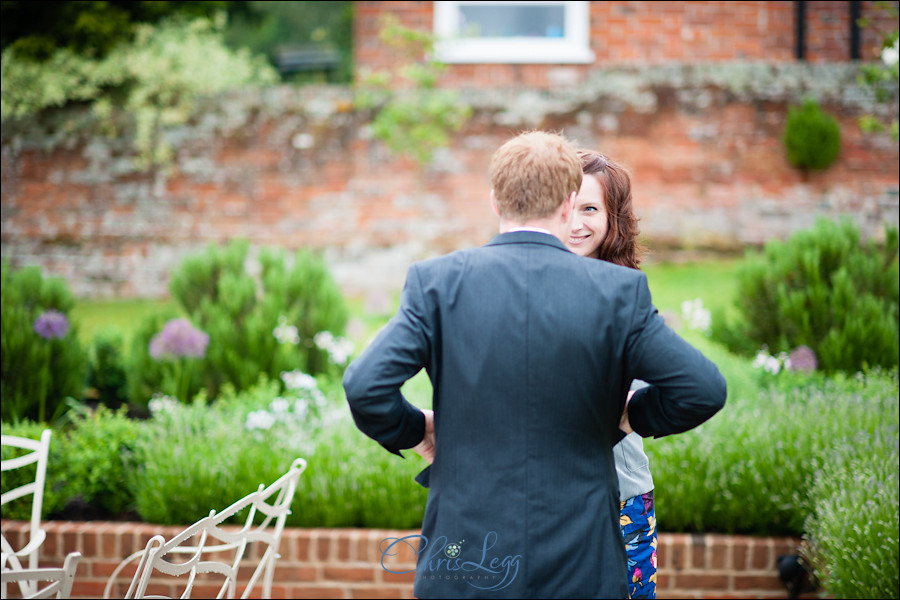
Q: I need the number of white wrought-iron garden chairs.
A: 3